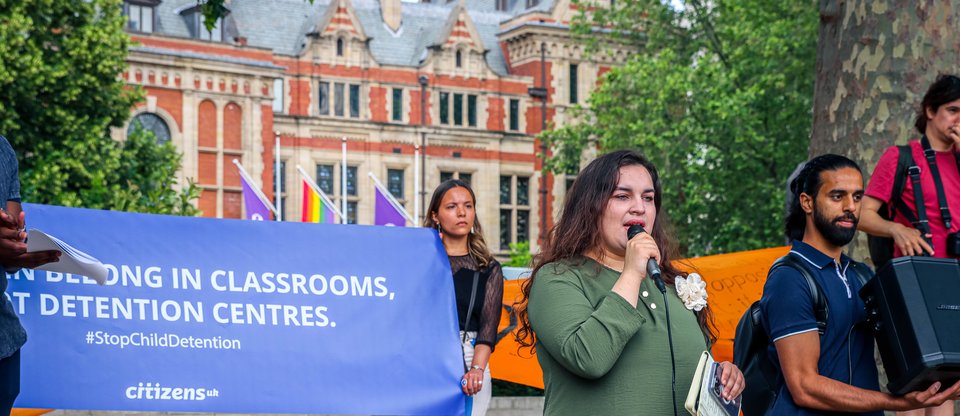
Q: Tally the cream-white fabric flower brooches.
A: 1